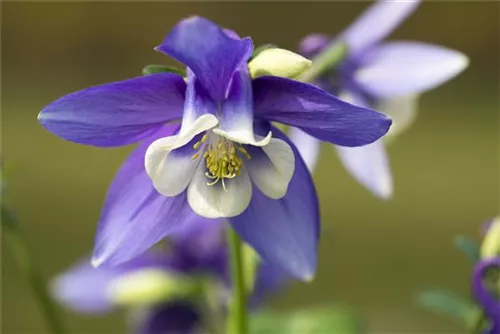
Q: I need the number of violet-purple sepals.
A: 5